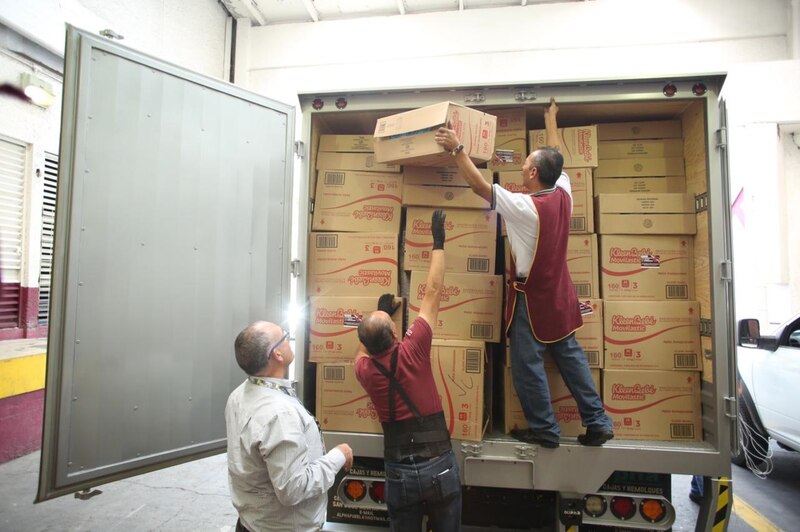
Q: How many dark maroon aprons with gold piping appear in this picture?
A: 1